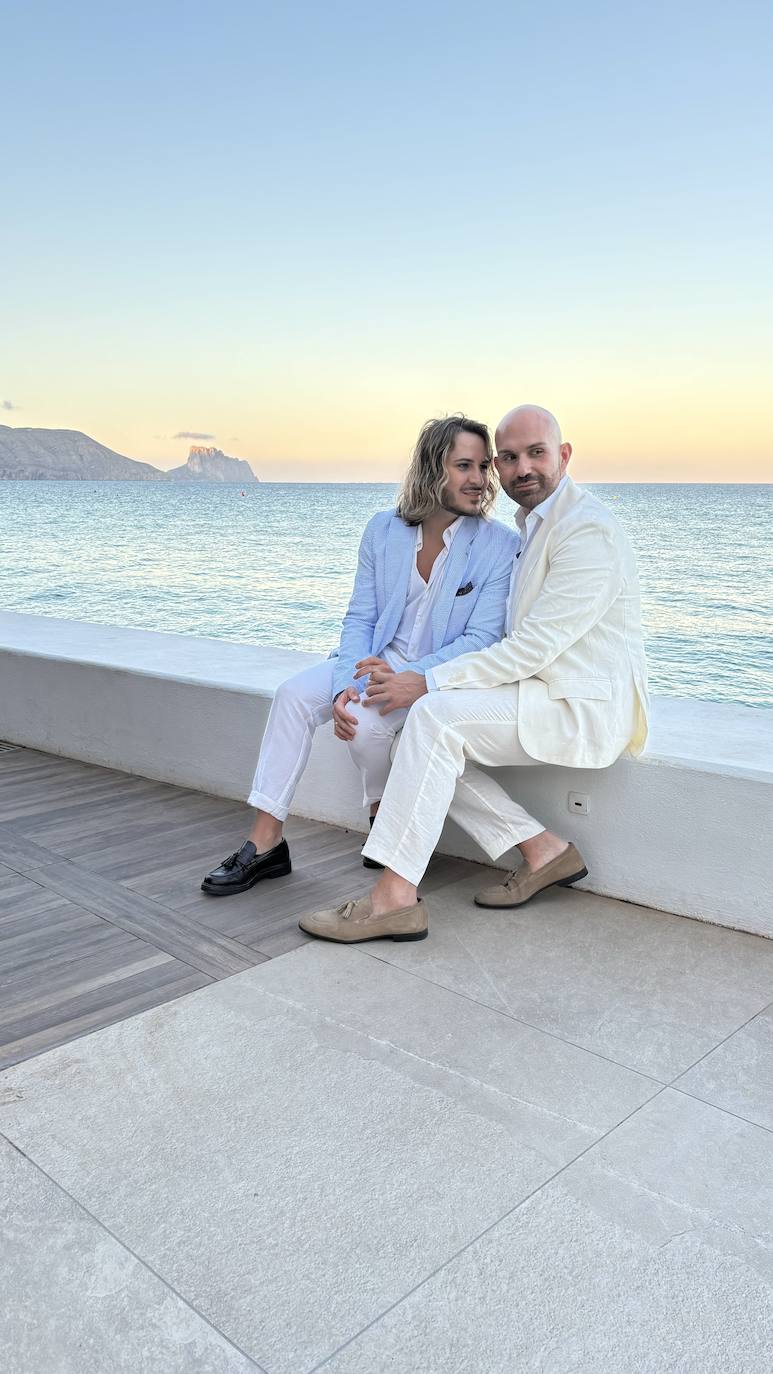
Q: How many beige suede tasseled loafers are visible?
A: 2